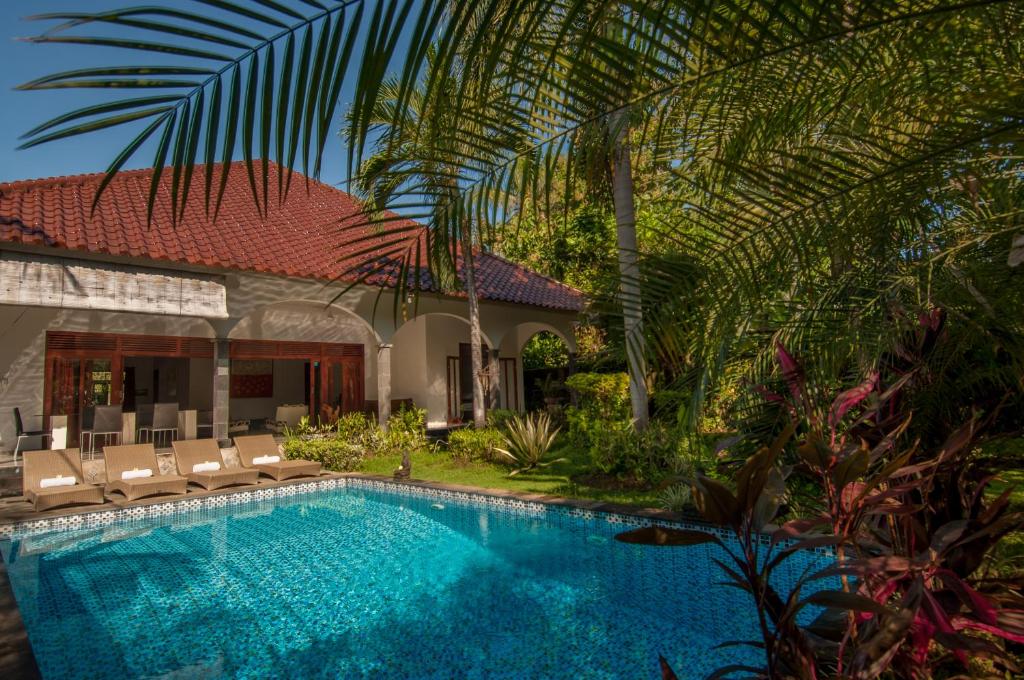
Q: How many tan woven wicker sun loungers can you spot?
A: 4